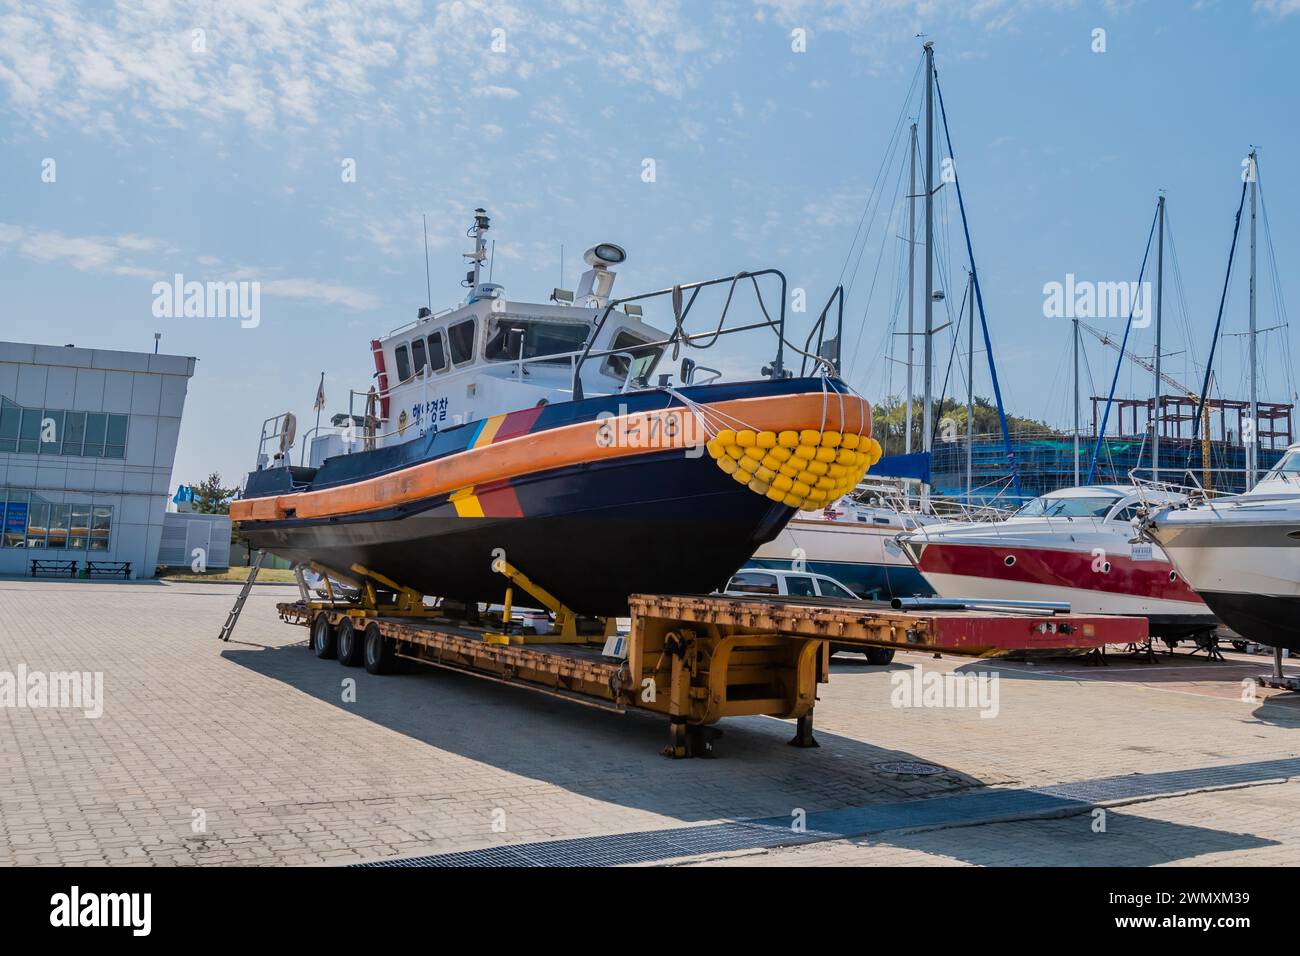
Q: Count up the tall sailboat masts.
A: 6